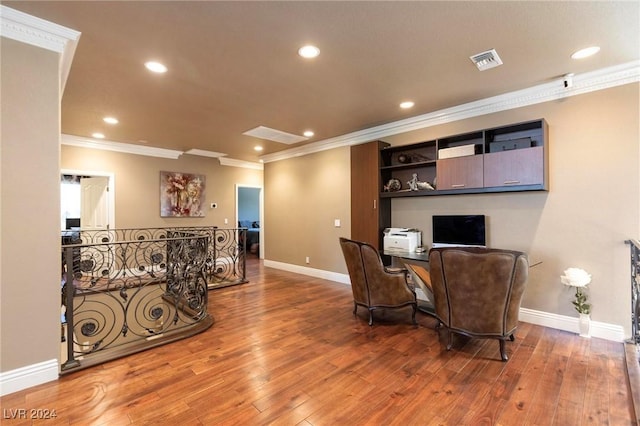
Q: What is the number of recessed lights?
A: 8